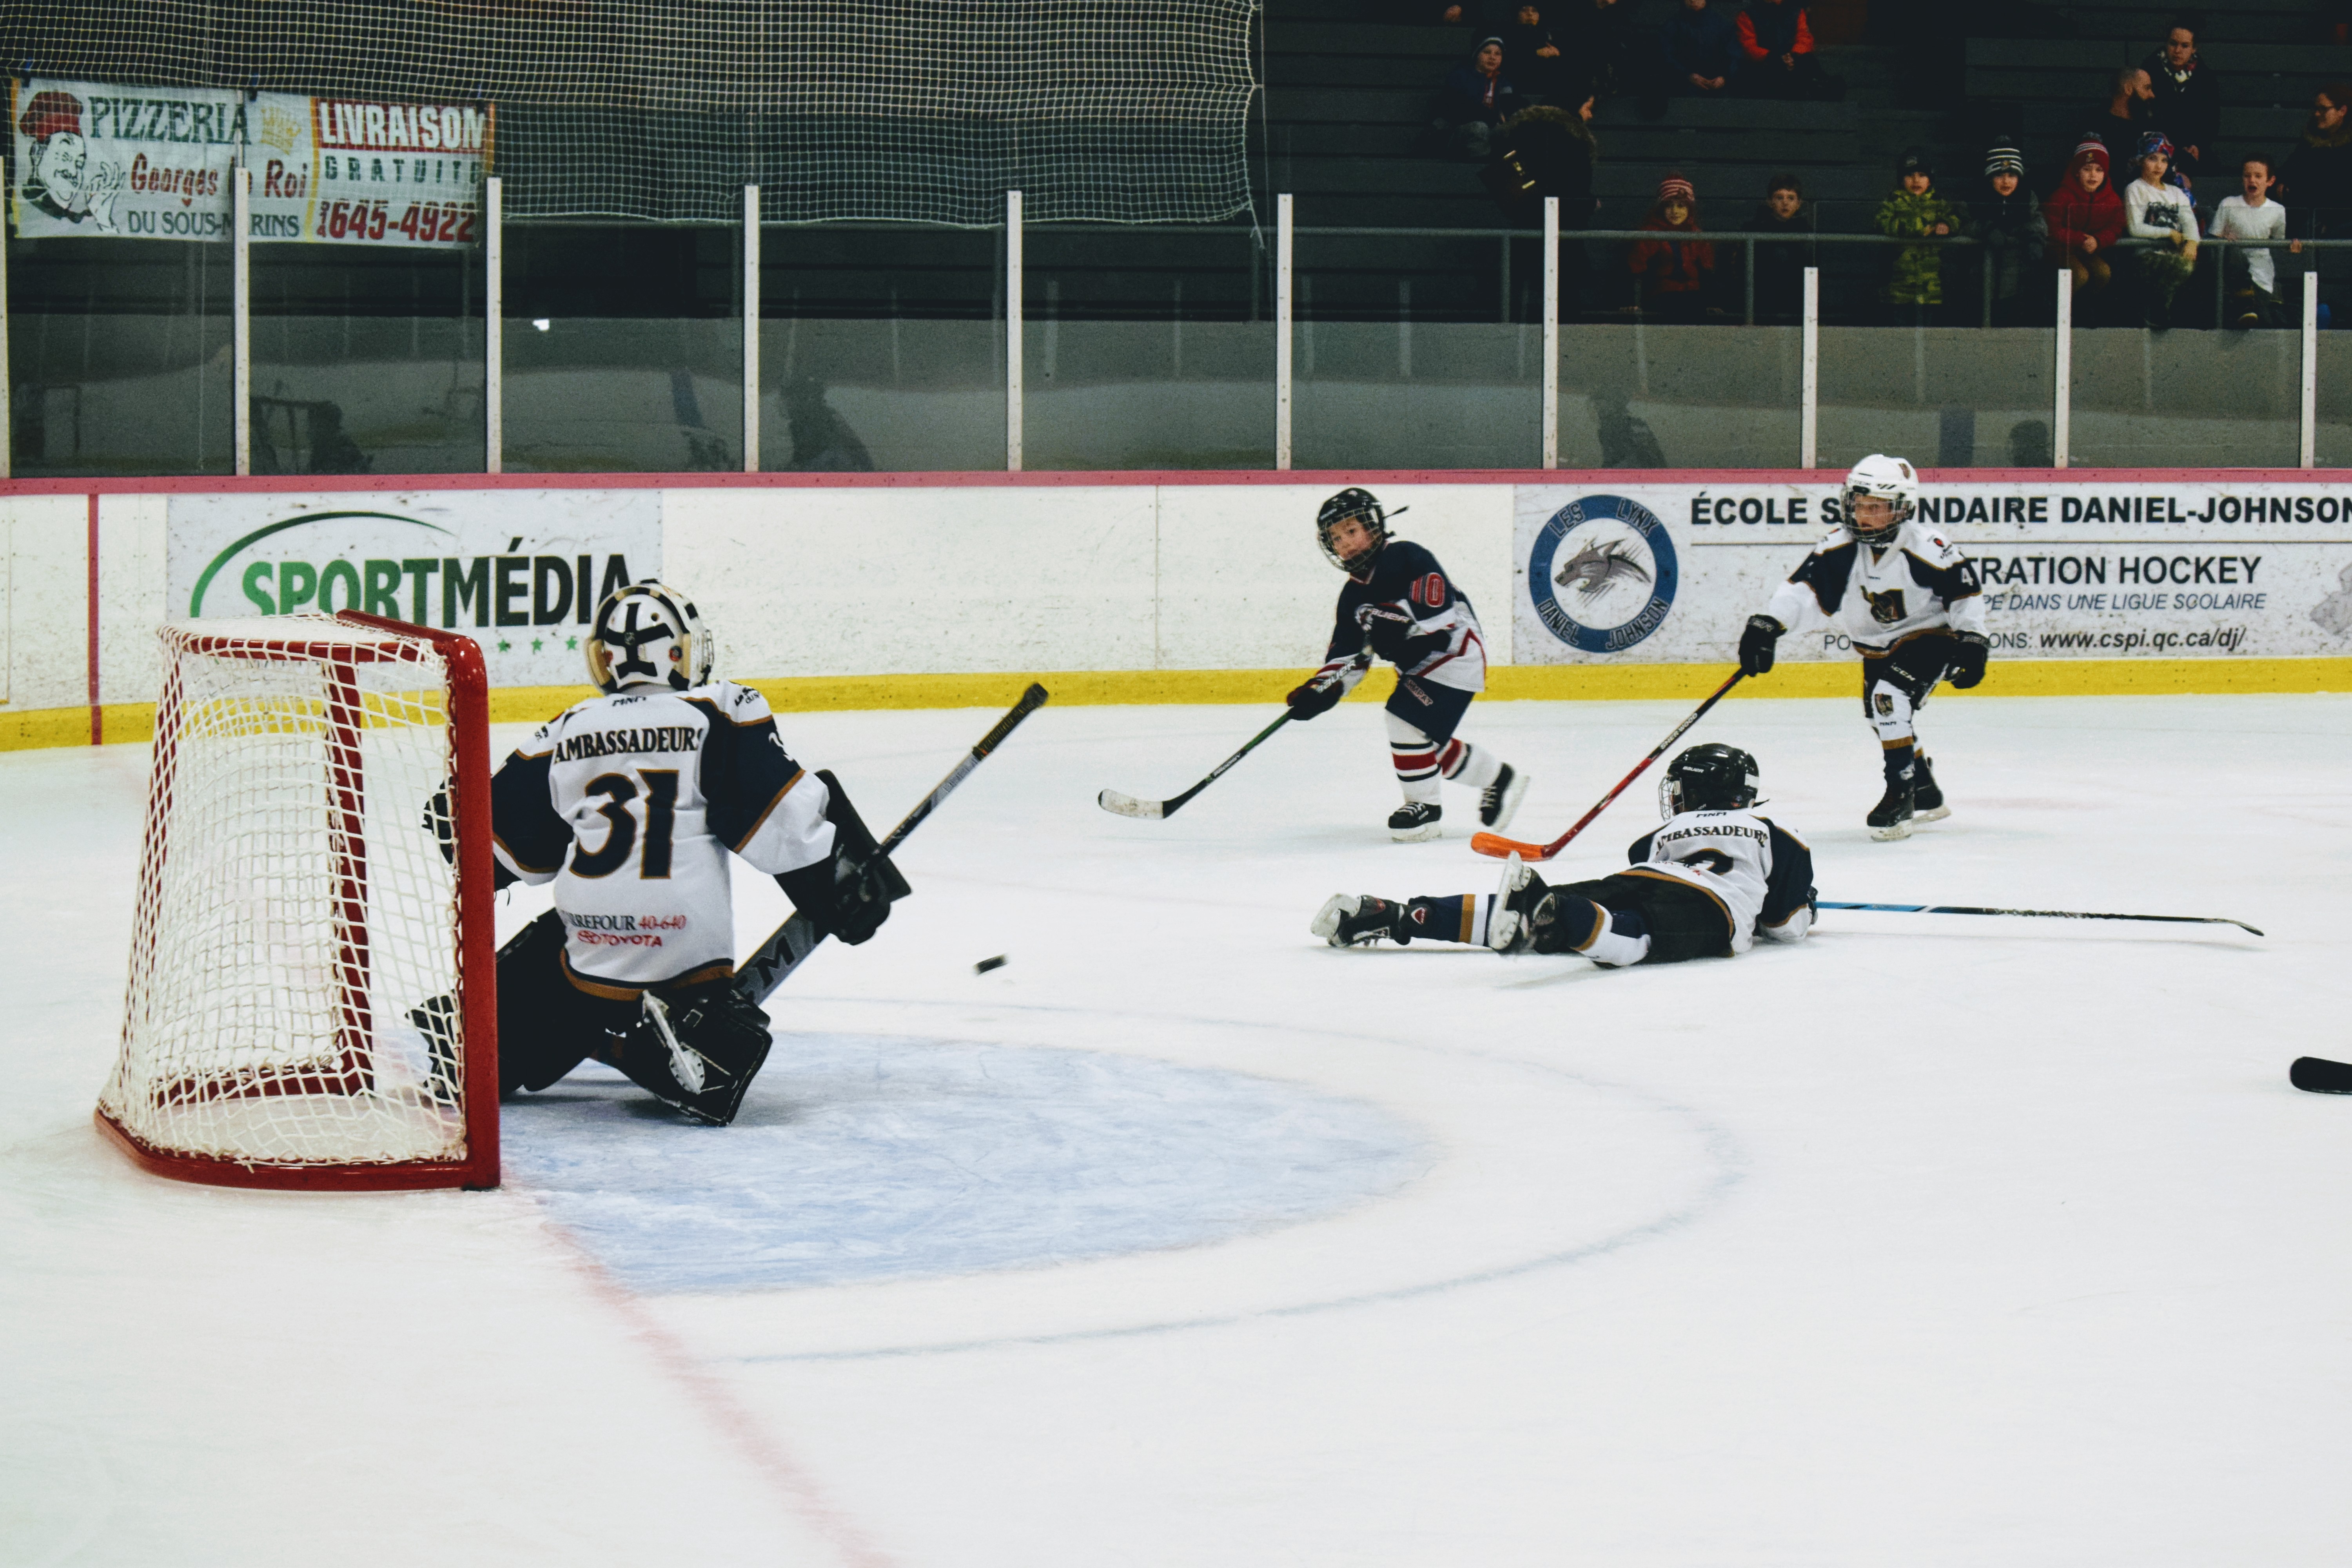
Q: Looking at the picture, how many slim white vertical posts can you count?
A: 10